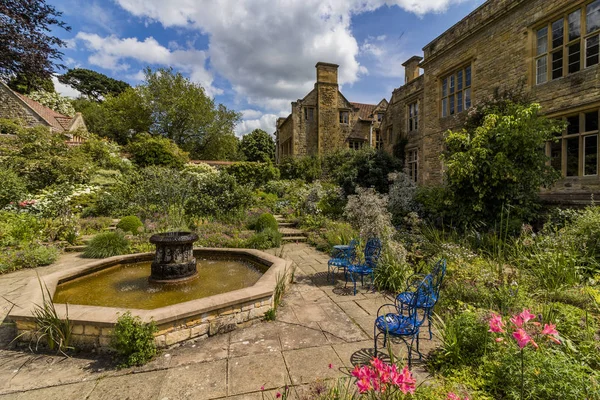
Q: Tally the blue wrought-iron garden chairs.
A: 4